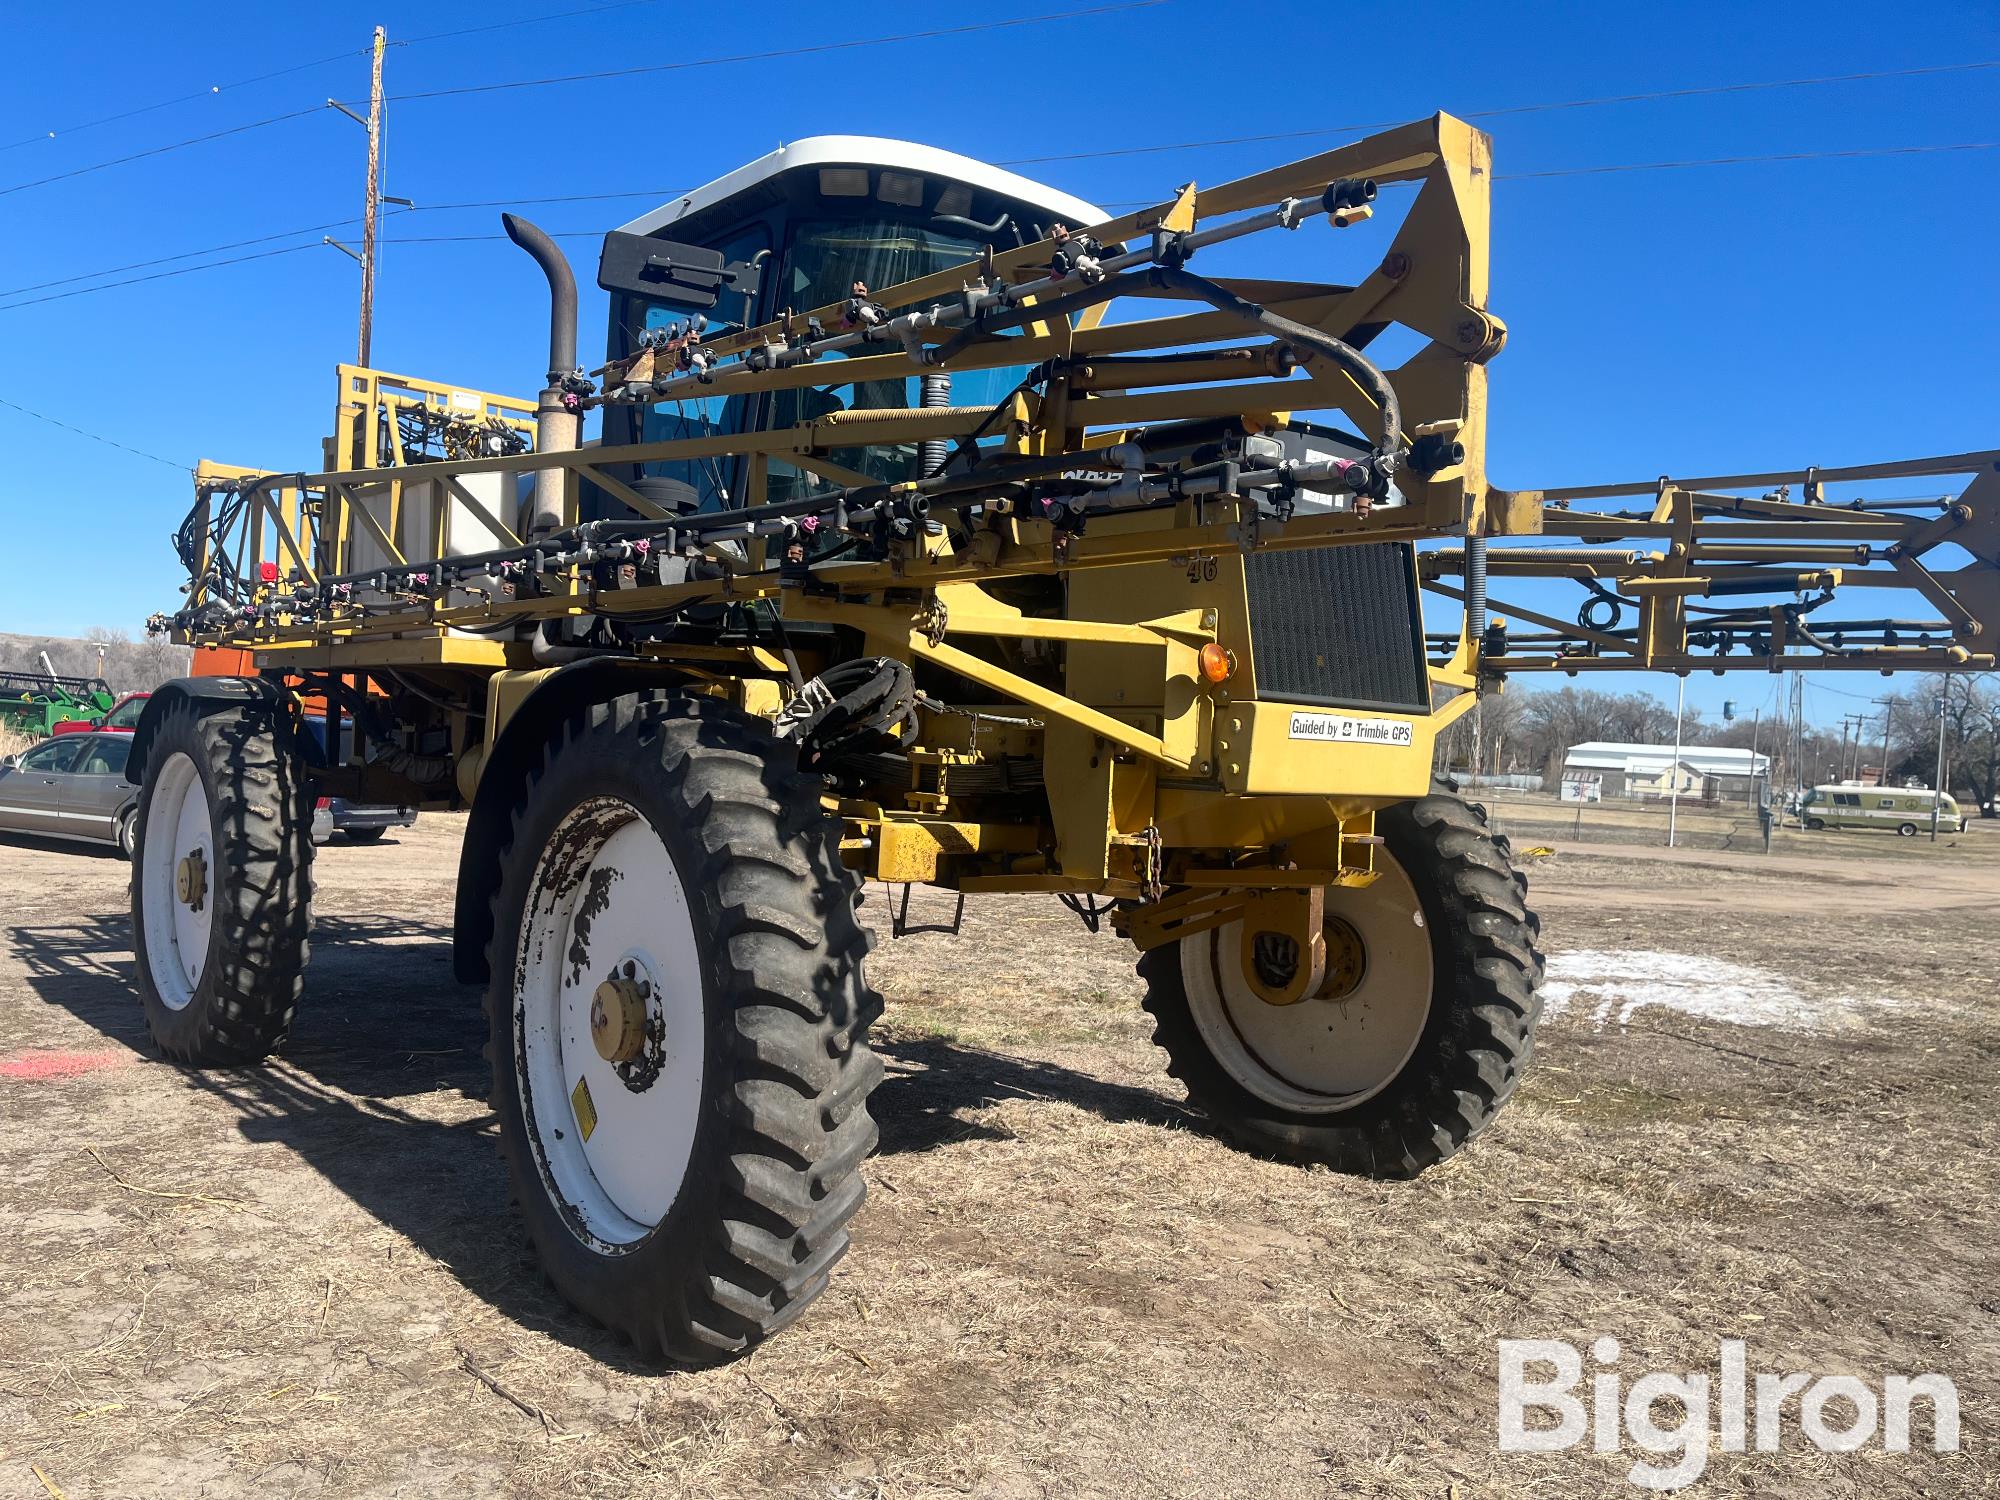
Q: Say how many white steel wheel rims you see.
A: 3